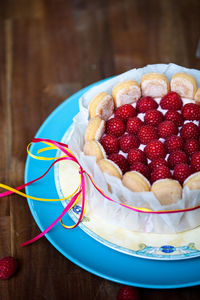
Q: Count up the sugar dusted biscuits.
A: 11